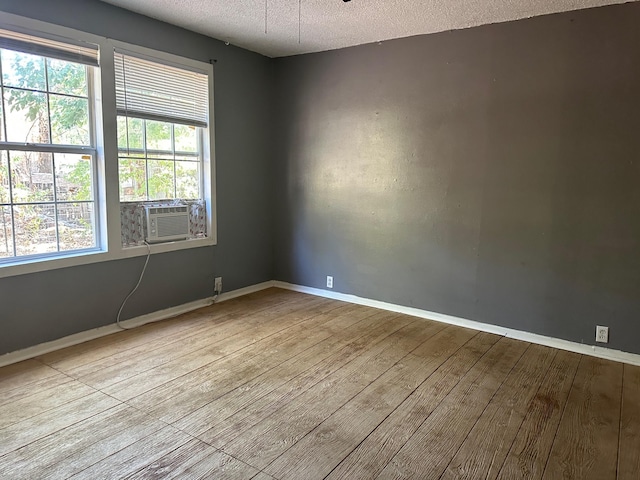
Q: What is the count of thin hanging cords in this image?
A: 2